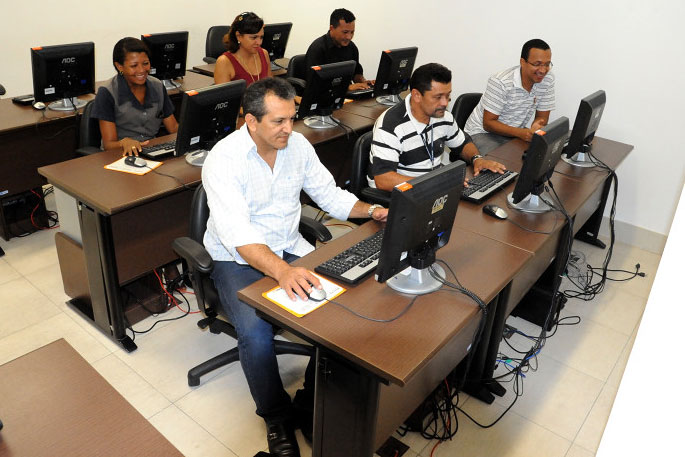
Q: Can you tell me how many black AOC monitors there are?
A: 9